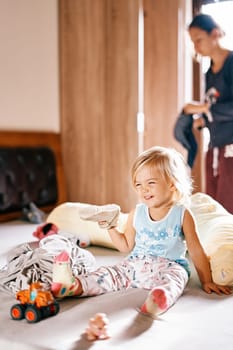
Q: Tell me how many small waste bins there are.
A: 0